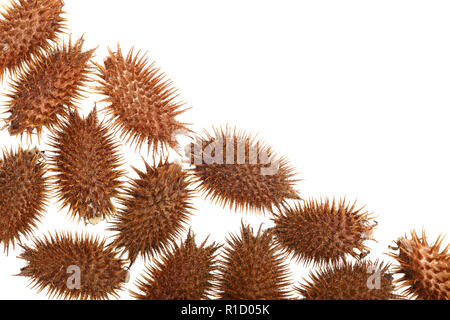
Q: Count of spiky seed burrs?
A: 13